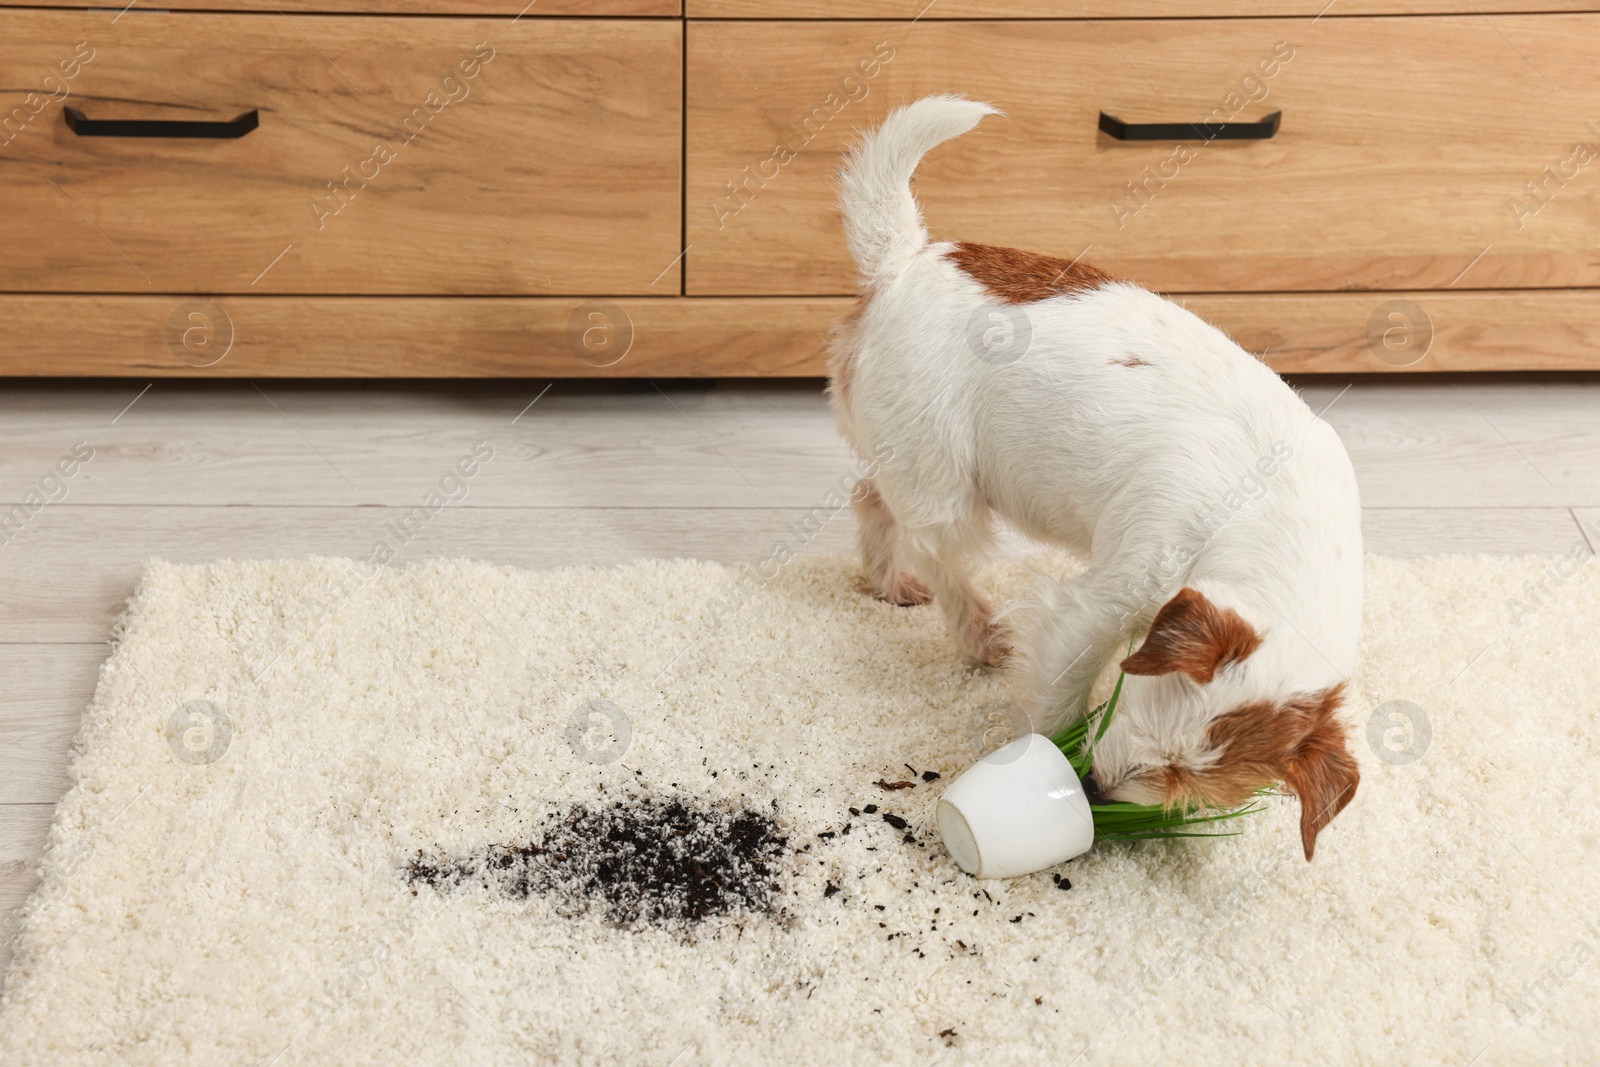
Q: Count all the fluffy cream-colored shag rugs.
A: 1